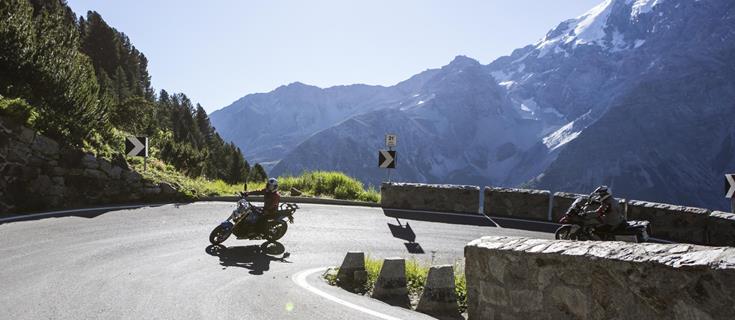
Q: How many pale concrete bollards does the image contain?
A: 3